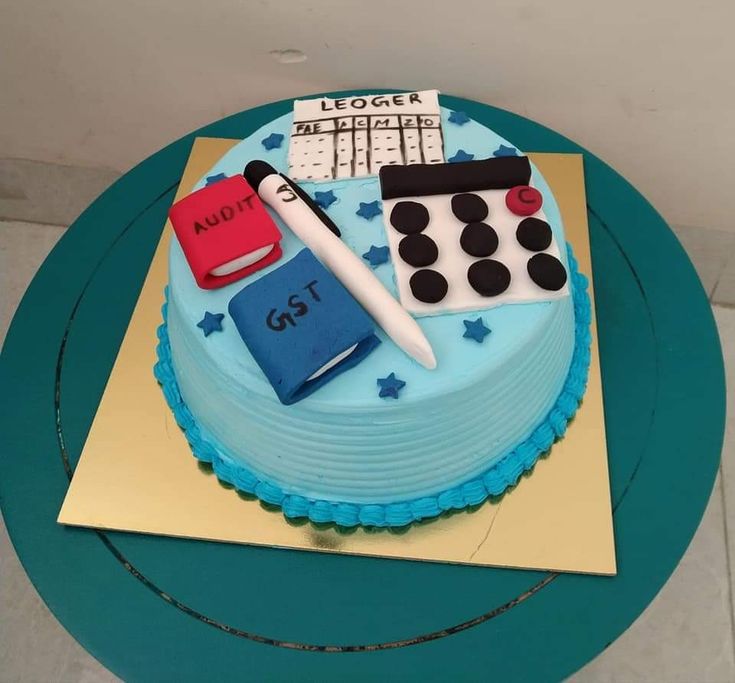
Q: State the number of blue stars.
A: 11